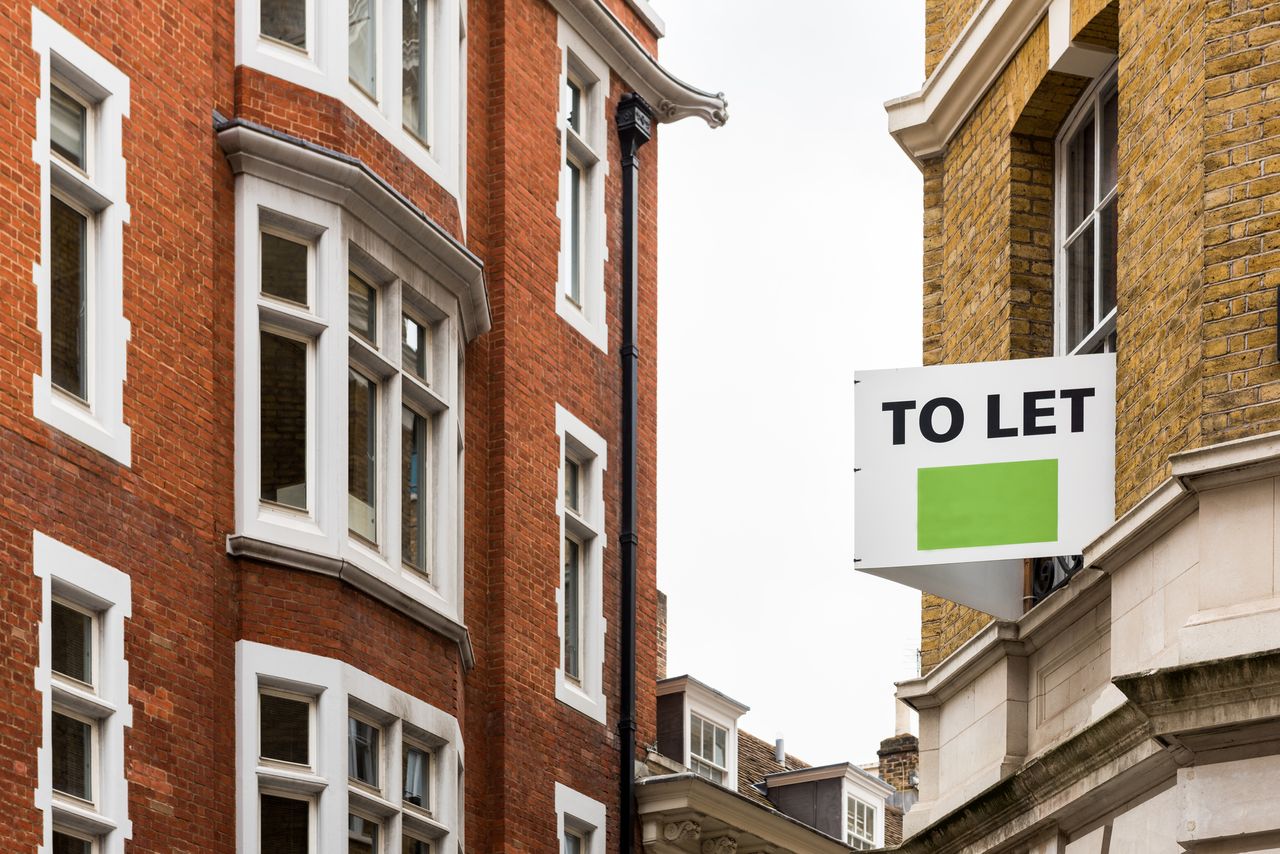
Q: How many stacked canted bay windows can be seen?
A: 3